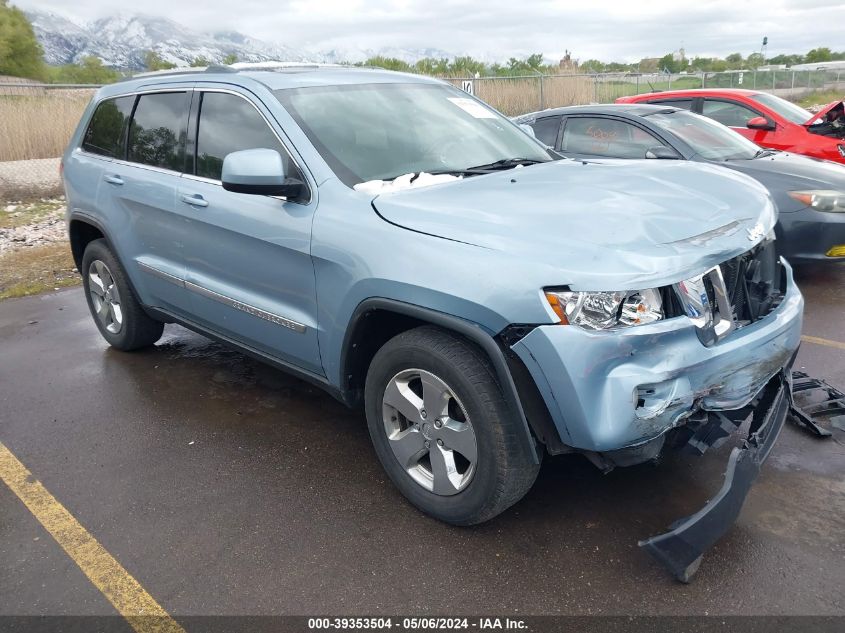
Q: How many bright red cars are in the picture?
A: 1